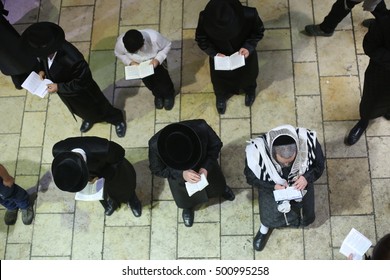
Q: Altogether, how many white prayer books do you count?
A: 7